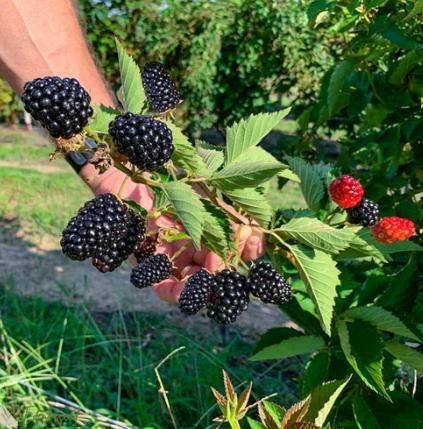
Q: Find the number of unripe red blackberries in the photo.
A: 2